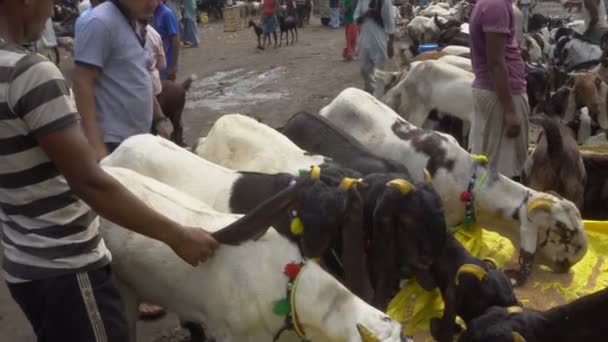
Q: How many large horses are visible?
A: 0